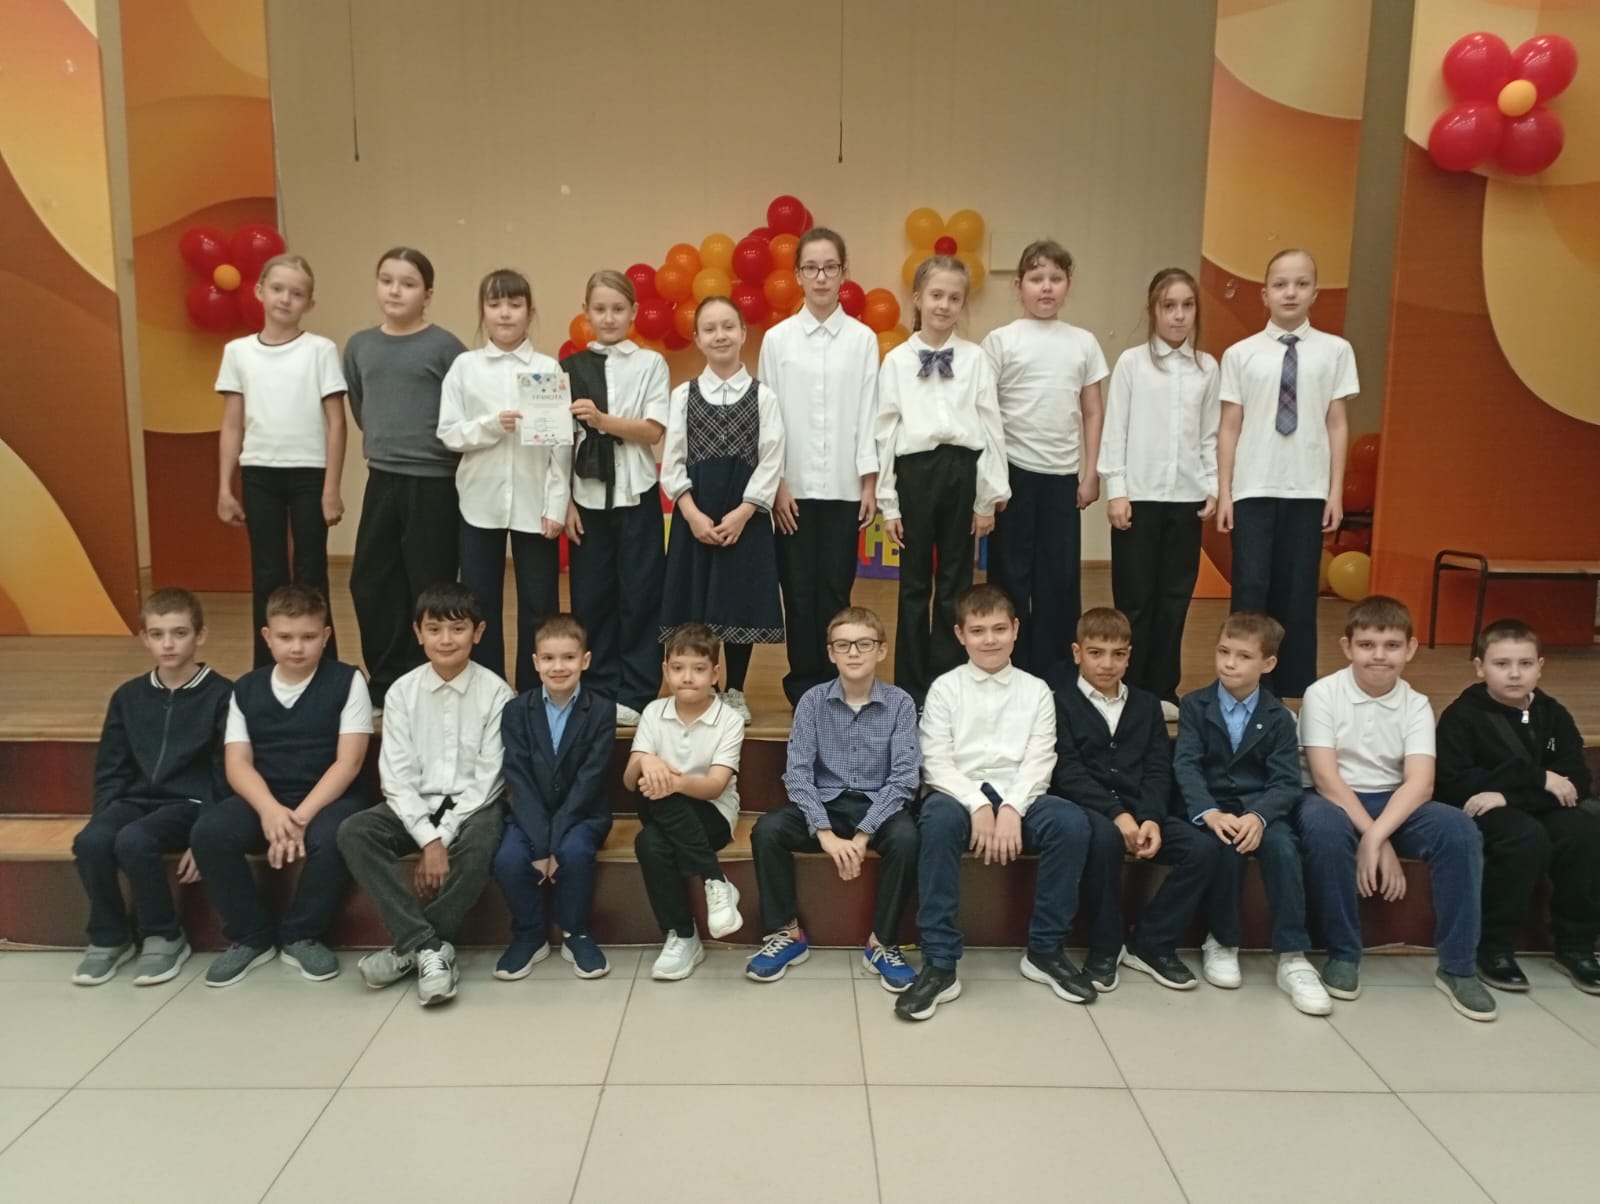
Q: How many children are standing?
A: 10